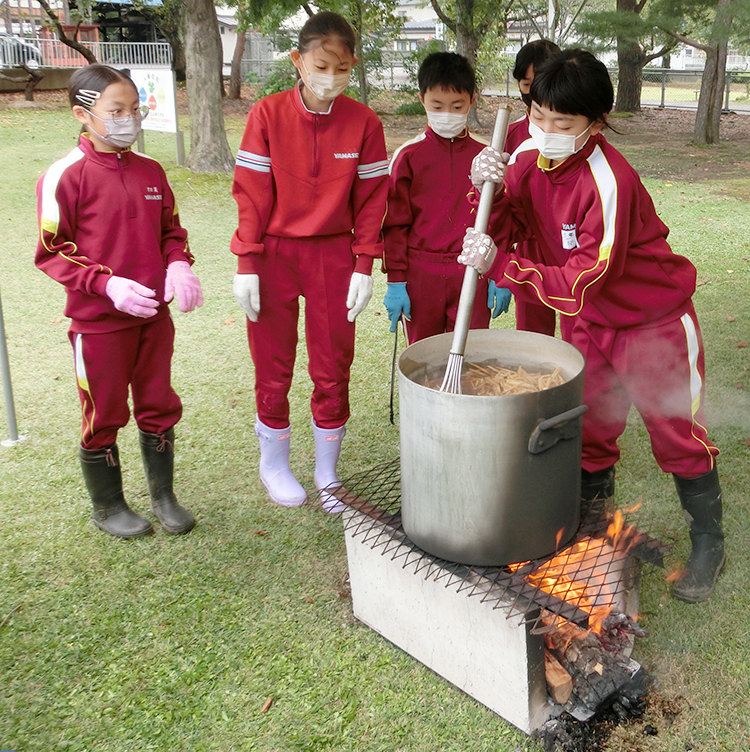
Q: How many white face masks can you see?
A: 4